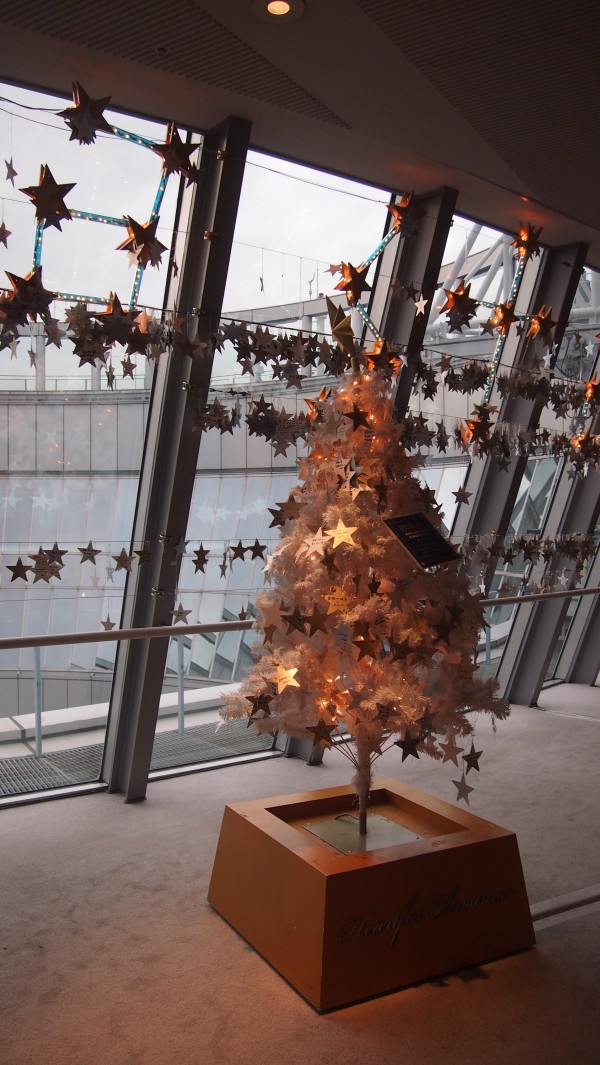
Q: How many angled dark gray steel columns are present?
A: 5